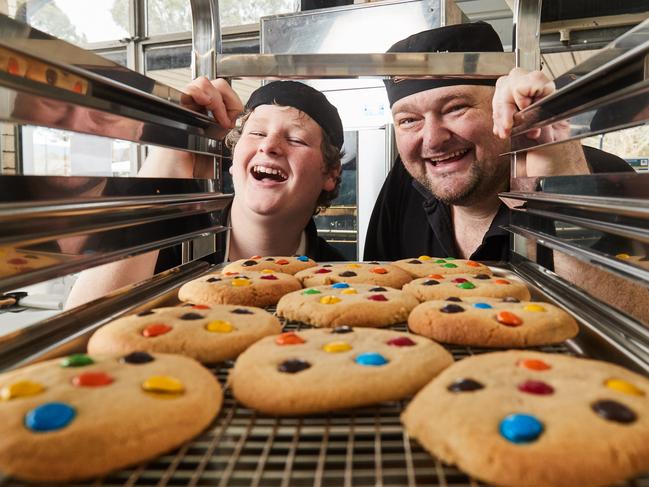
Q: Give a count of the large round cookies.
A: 11